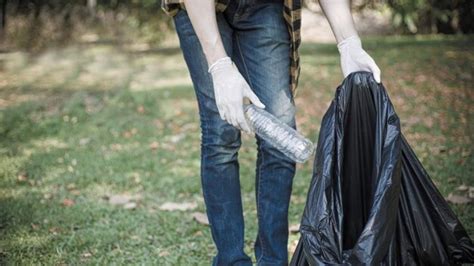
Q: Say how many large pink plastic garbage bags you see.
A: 0